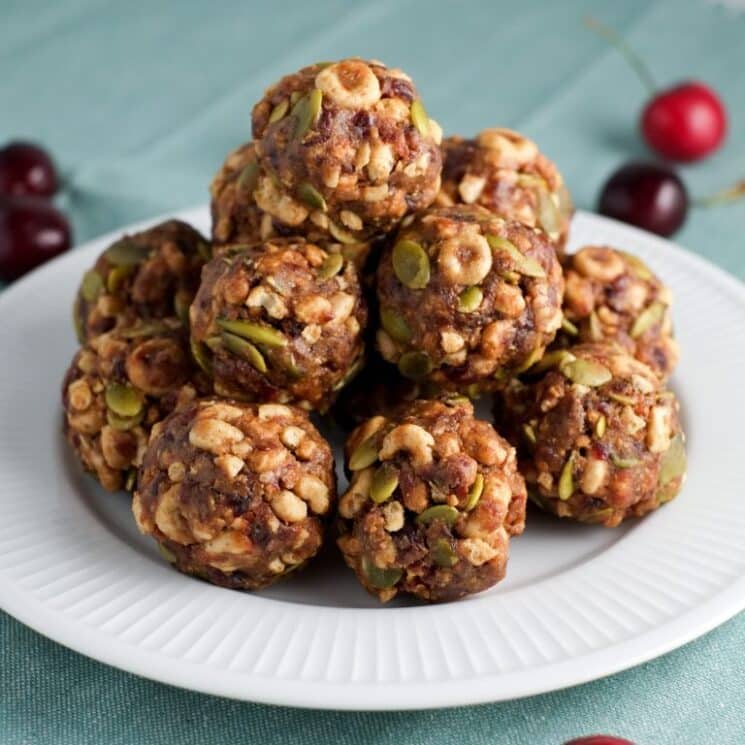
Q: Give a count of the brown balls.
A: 11